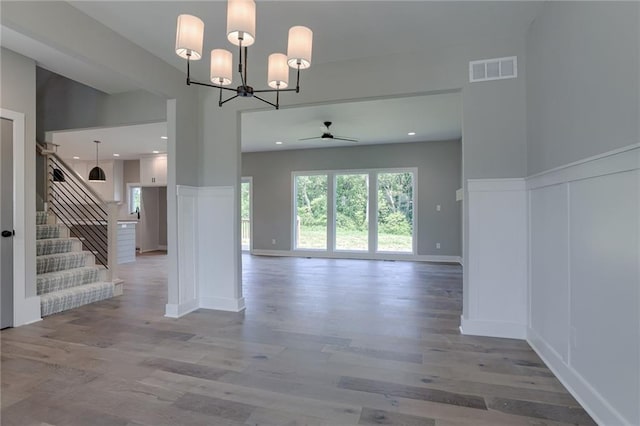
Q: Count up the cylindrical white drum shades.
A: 5